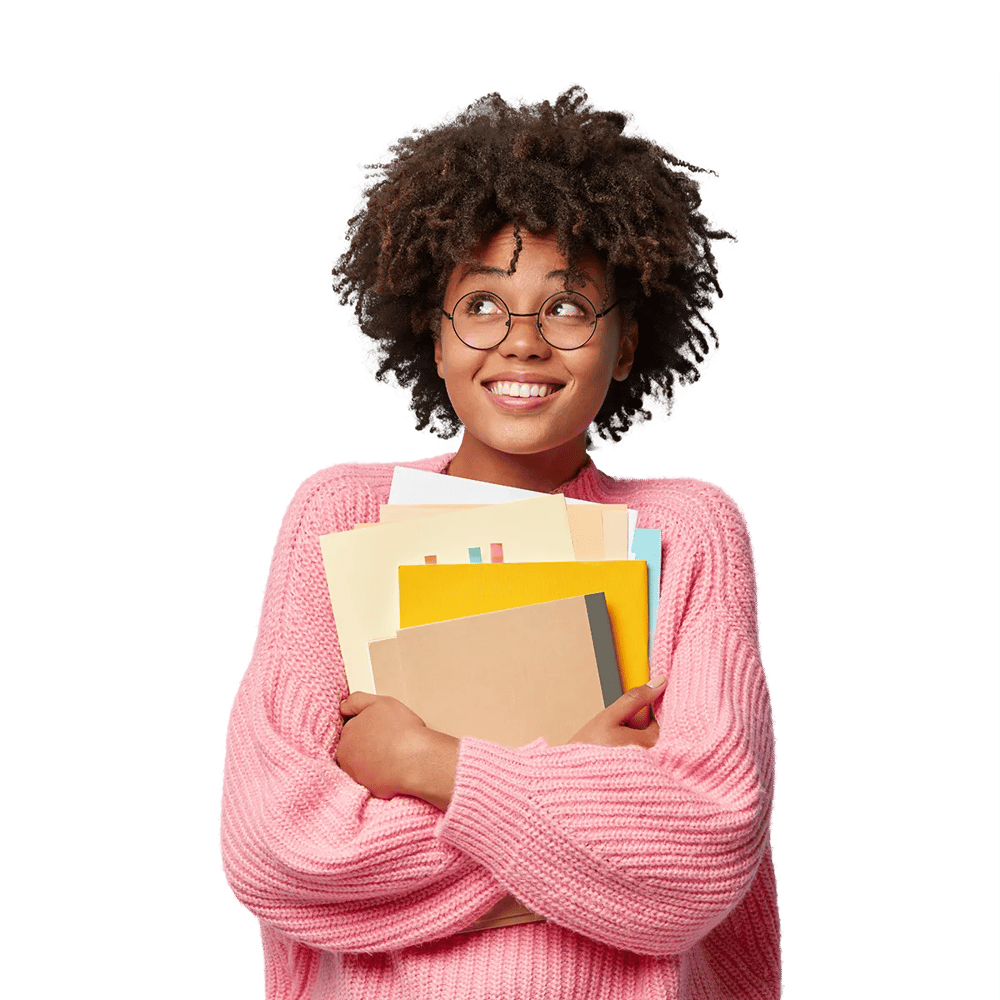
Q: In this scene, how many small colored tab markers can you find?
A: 3